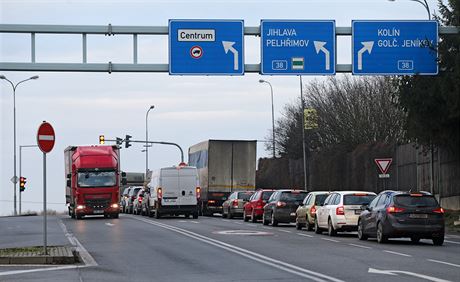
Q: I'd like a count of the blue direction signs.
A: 3